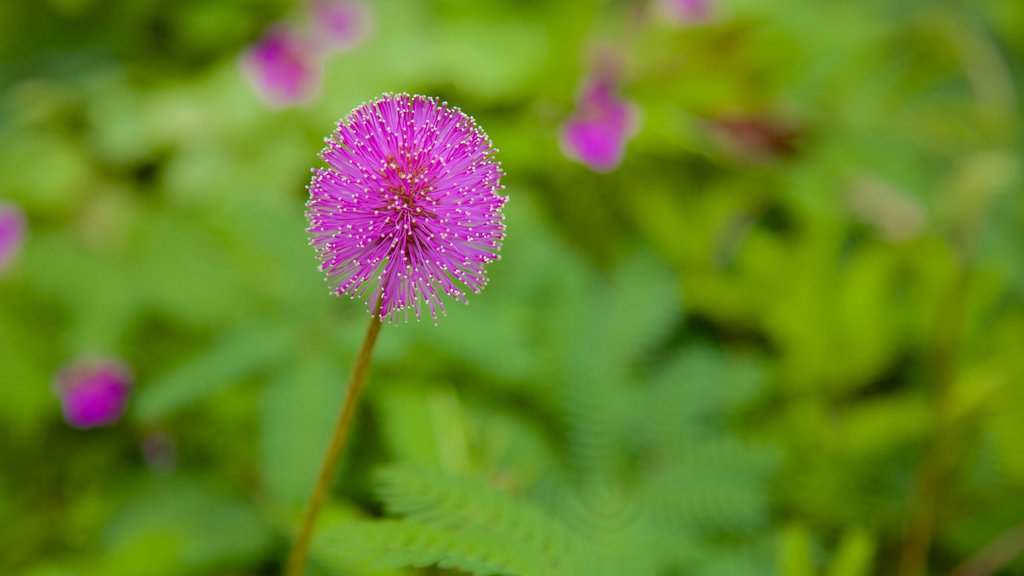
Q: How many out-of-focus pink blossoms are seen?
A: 6